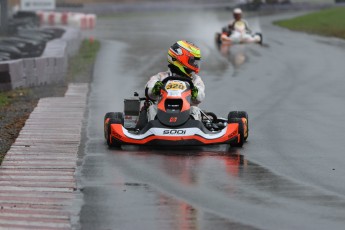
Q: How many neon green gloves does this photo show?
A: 2